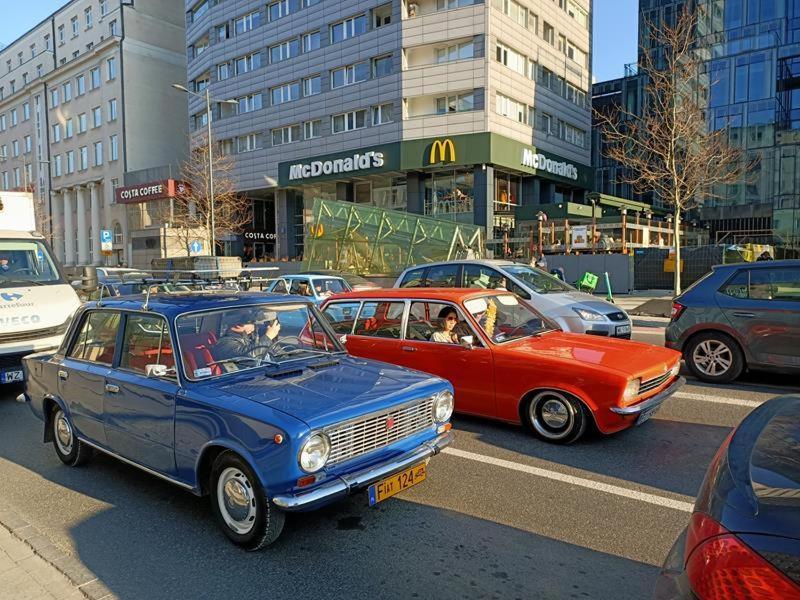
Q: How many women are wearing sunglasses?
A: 1